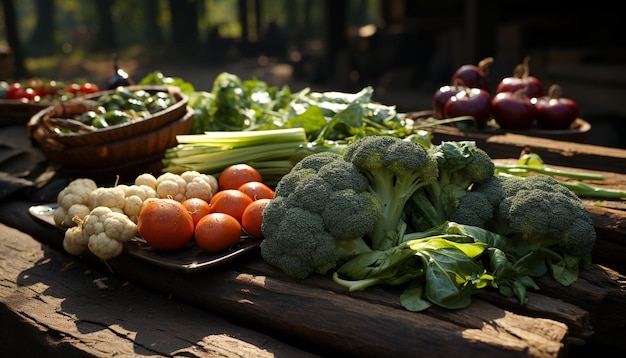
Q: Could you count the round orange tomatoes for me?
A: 7